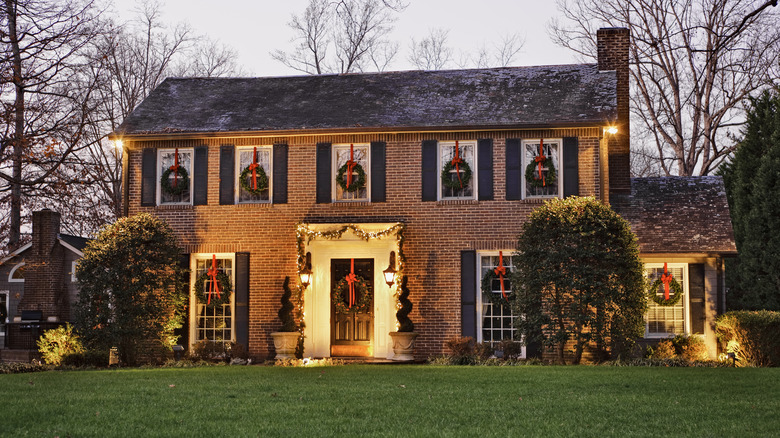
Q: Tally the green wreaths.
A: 9